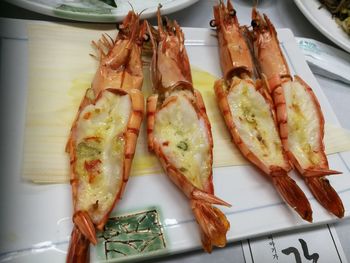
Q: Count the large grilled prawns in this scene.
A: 4